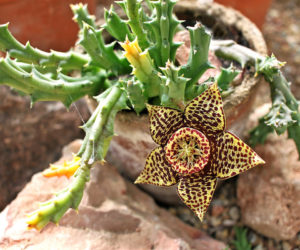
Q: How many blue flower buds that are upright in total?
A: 0